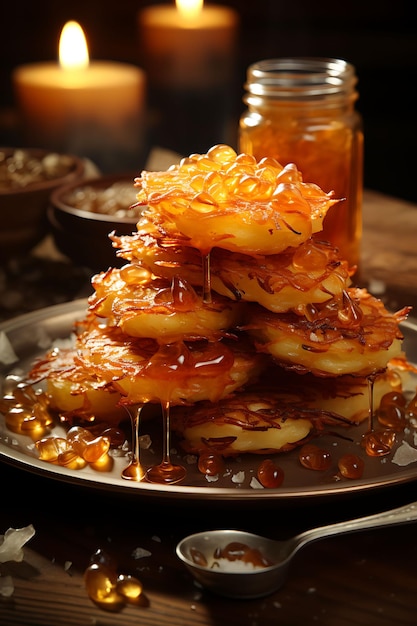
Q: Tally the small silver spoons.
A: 1